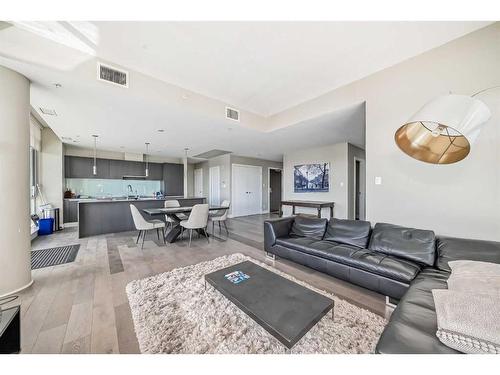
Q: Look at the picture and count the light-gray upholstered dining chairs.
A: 4